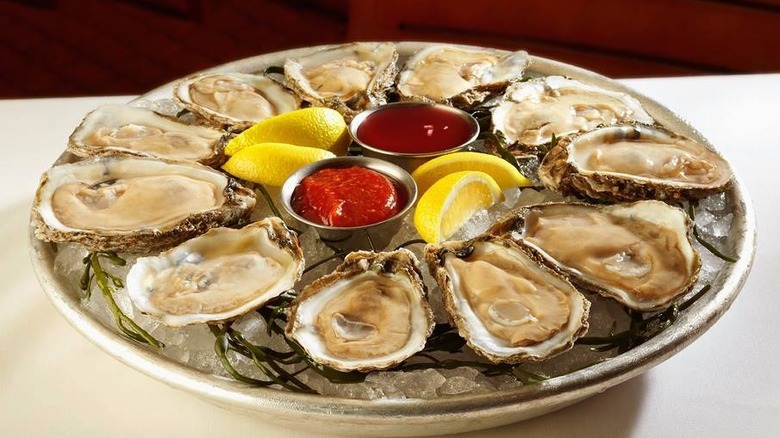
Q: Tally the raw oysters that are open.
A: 11